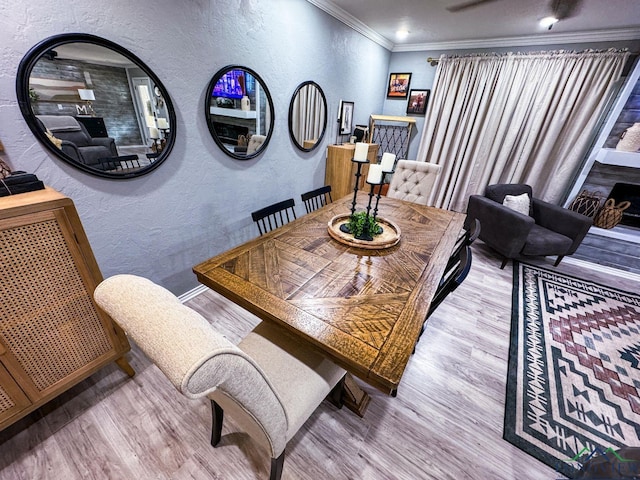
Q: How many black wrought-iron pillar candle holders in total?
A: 3